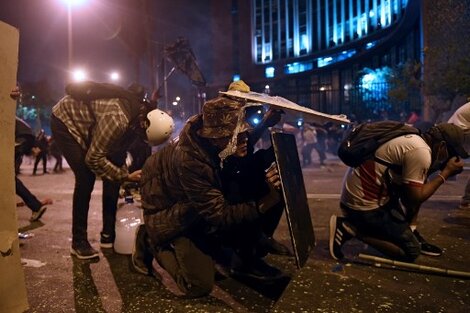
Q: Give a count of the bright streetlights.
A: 3